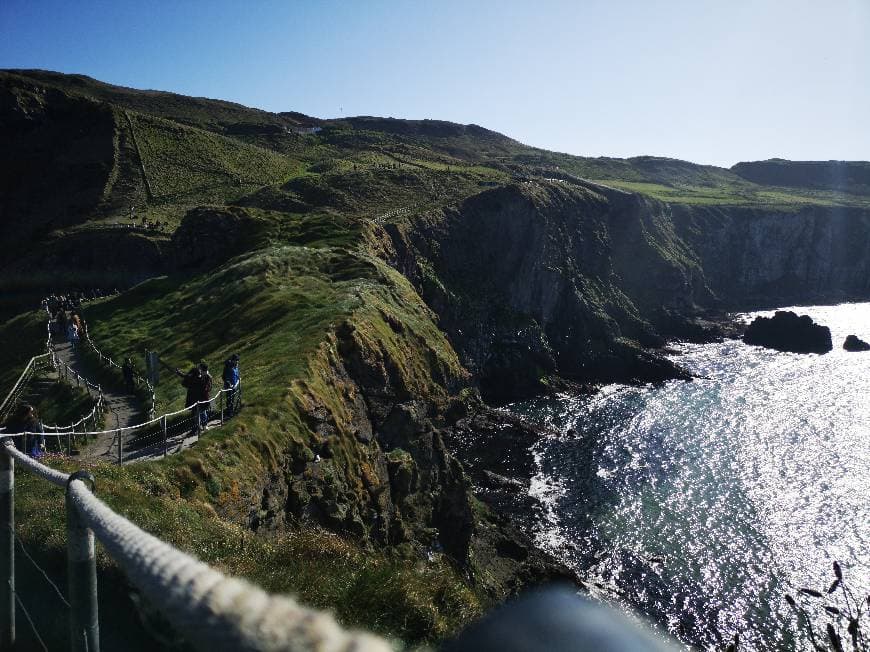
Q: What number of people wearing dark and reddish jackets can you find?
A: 2